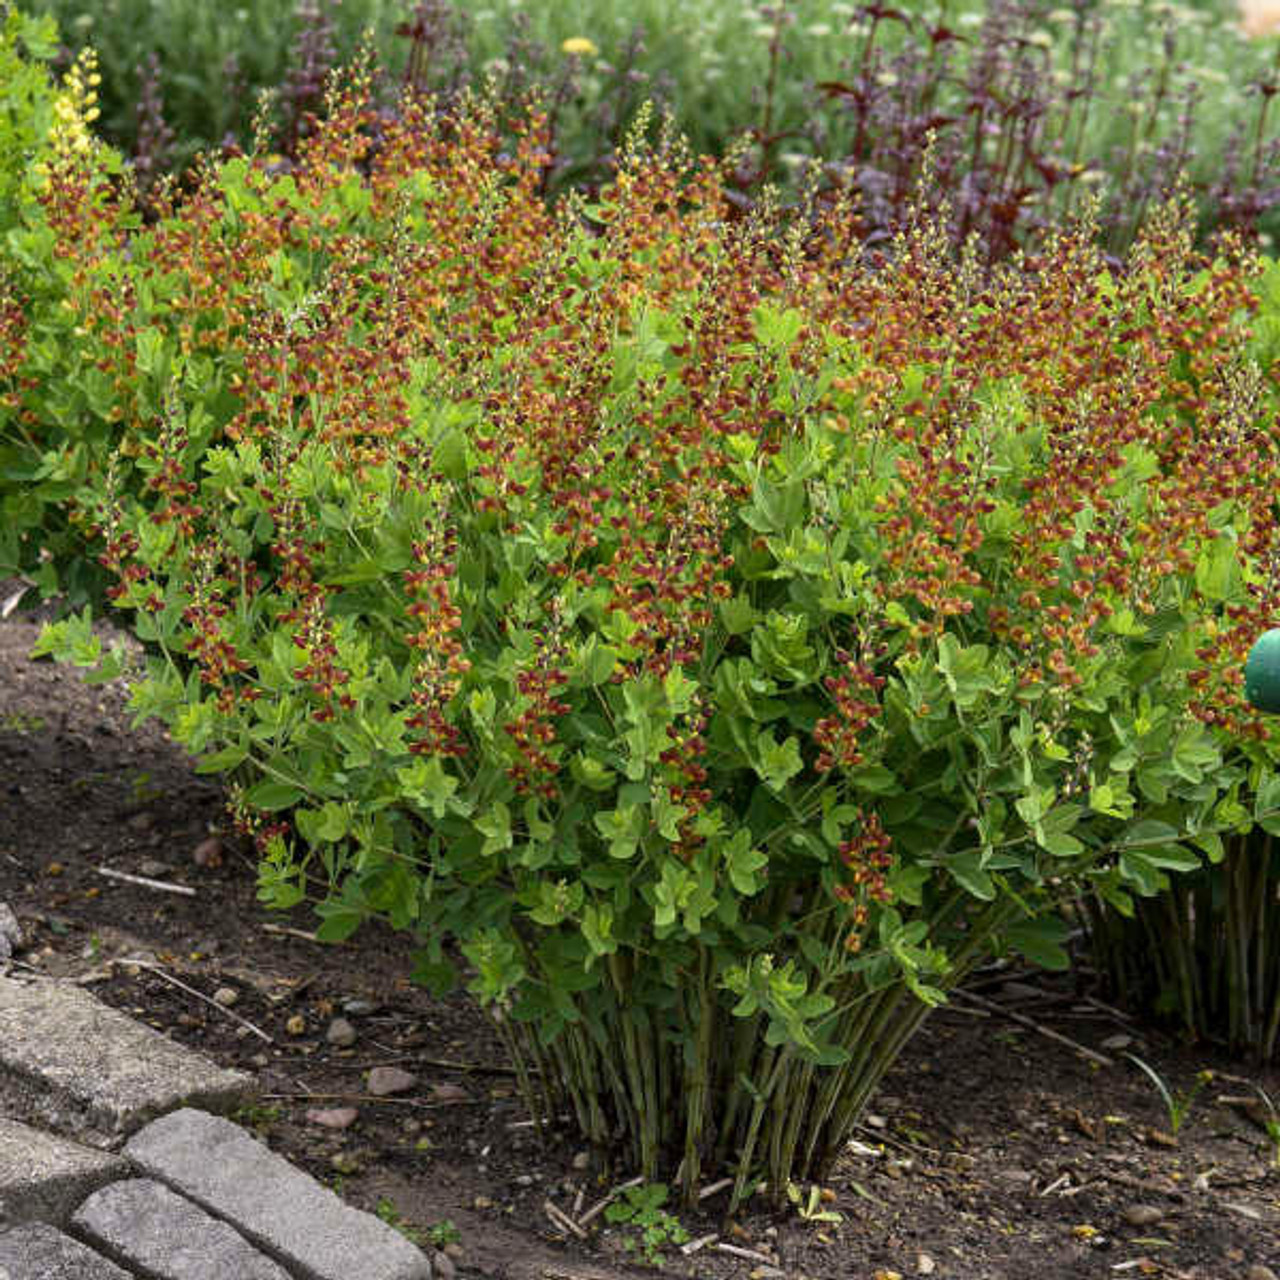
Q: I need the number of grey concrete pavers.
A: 5